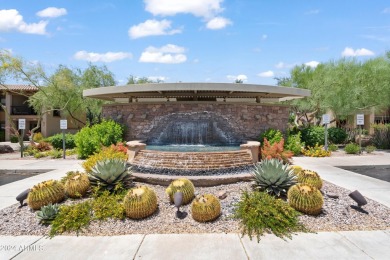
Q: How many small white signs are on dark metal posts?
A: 4